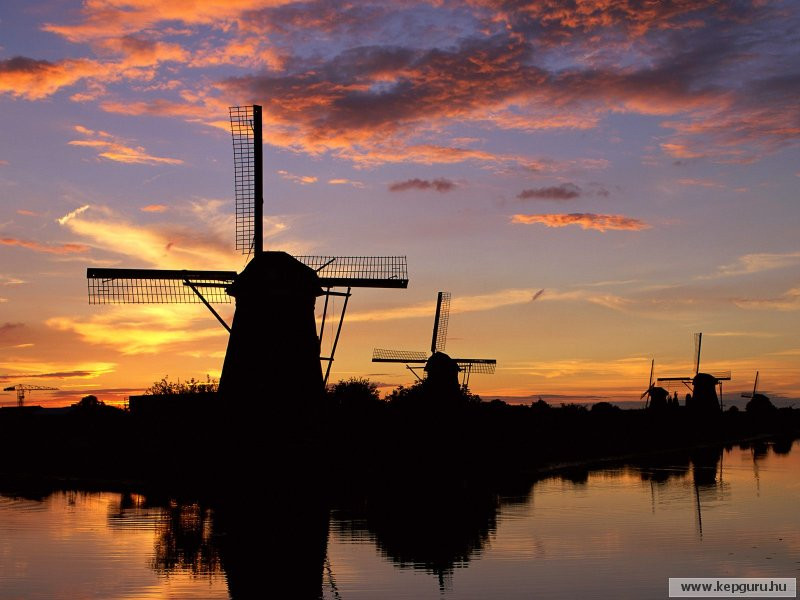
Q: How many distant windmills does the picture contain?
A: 4